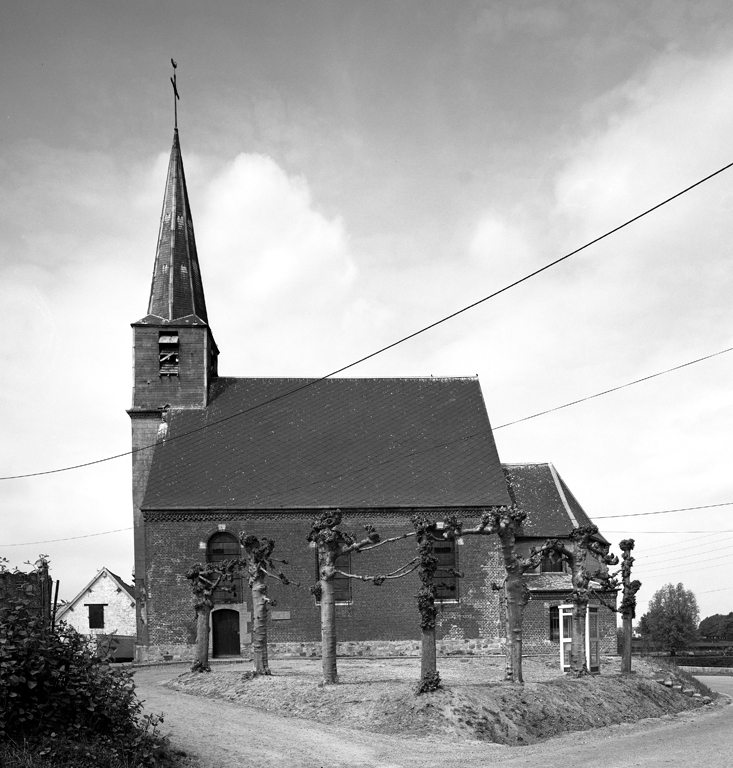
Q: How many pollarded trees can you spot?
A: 7